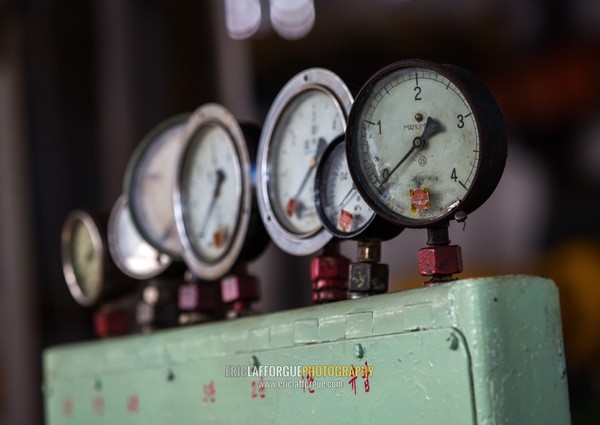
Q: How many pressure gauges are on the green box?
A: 7